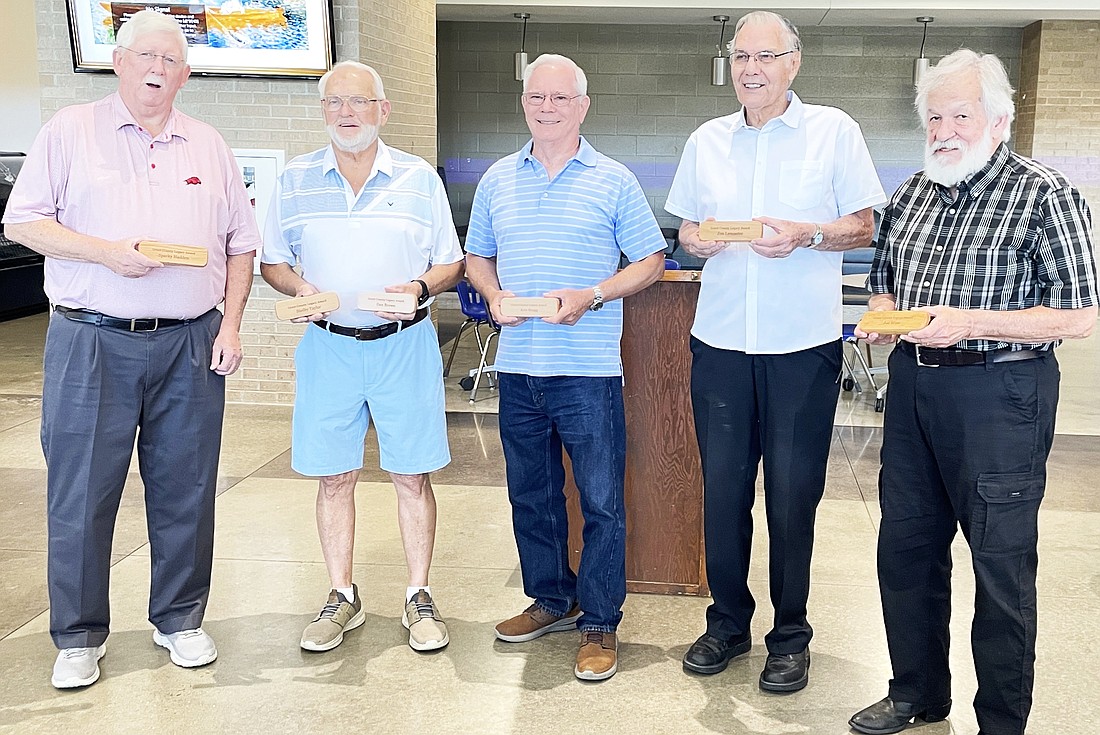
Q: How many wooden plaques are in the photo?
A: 6